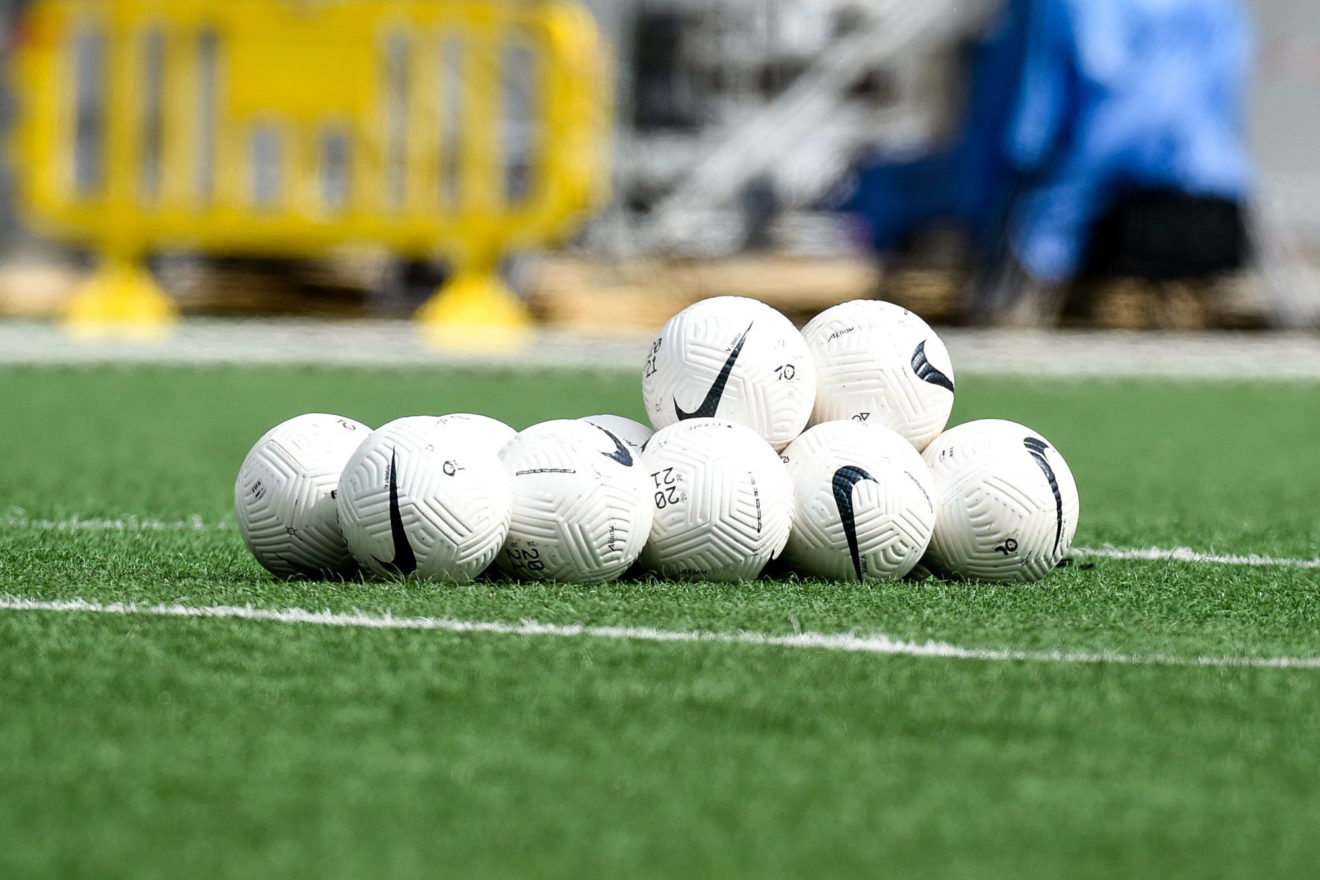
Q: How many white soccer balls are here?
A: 10